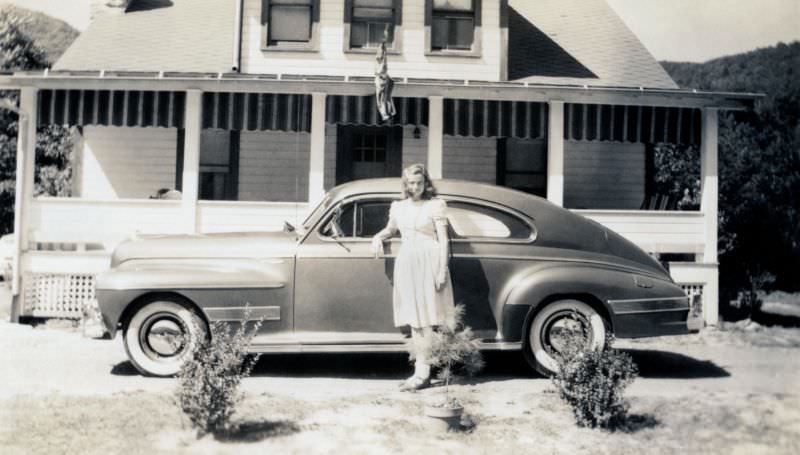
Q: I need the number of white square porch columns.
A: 6